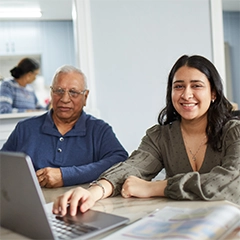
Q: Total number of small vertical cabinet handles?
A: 2